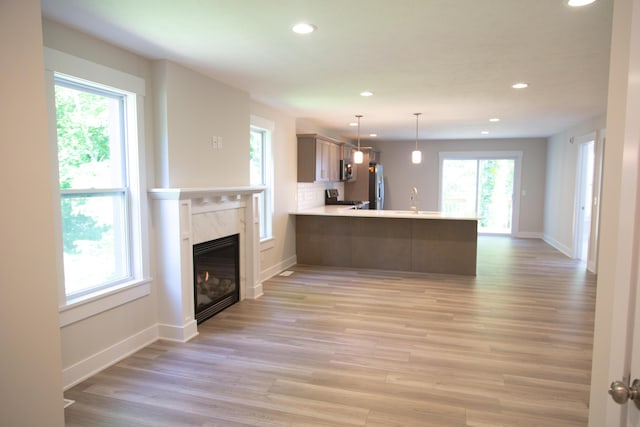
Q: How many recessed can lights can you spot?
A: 8